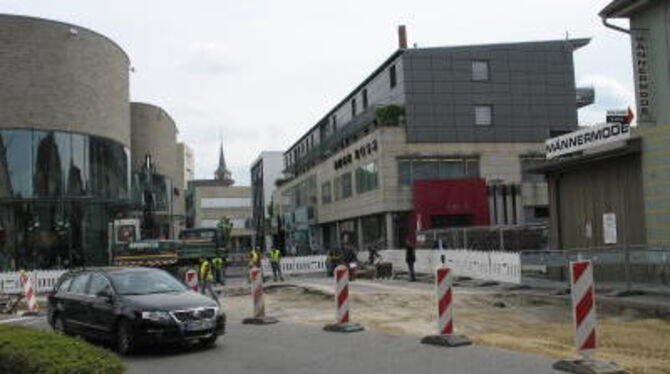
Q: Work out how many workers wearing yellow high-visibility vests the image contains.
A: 4